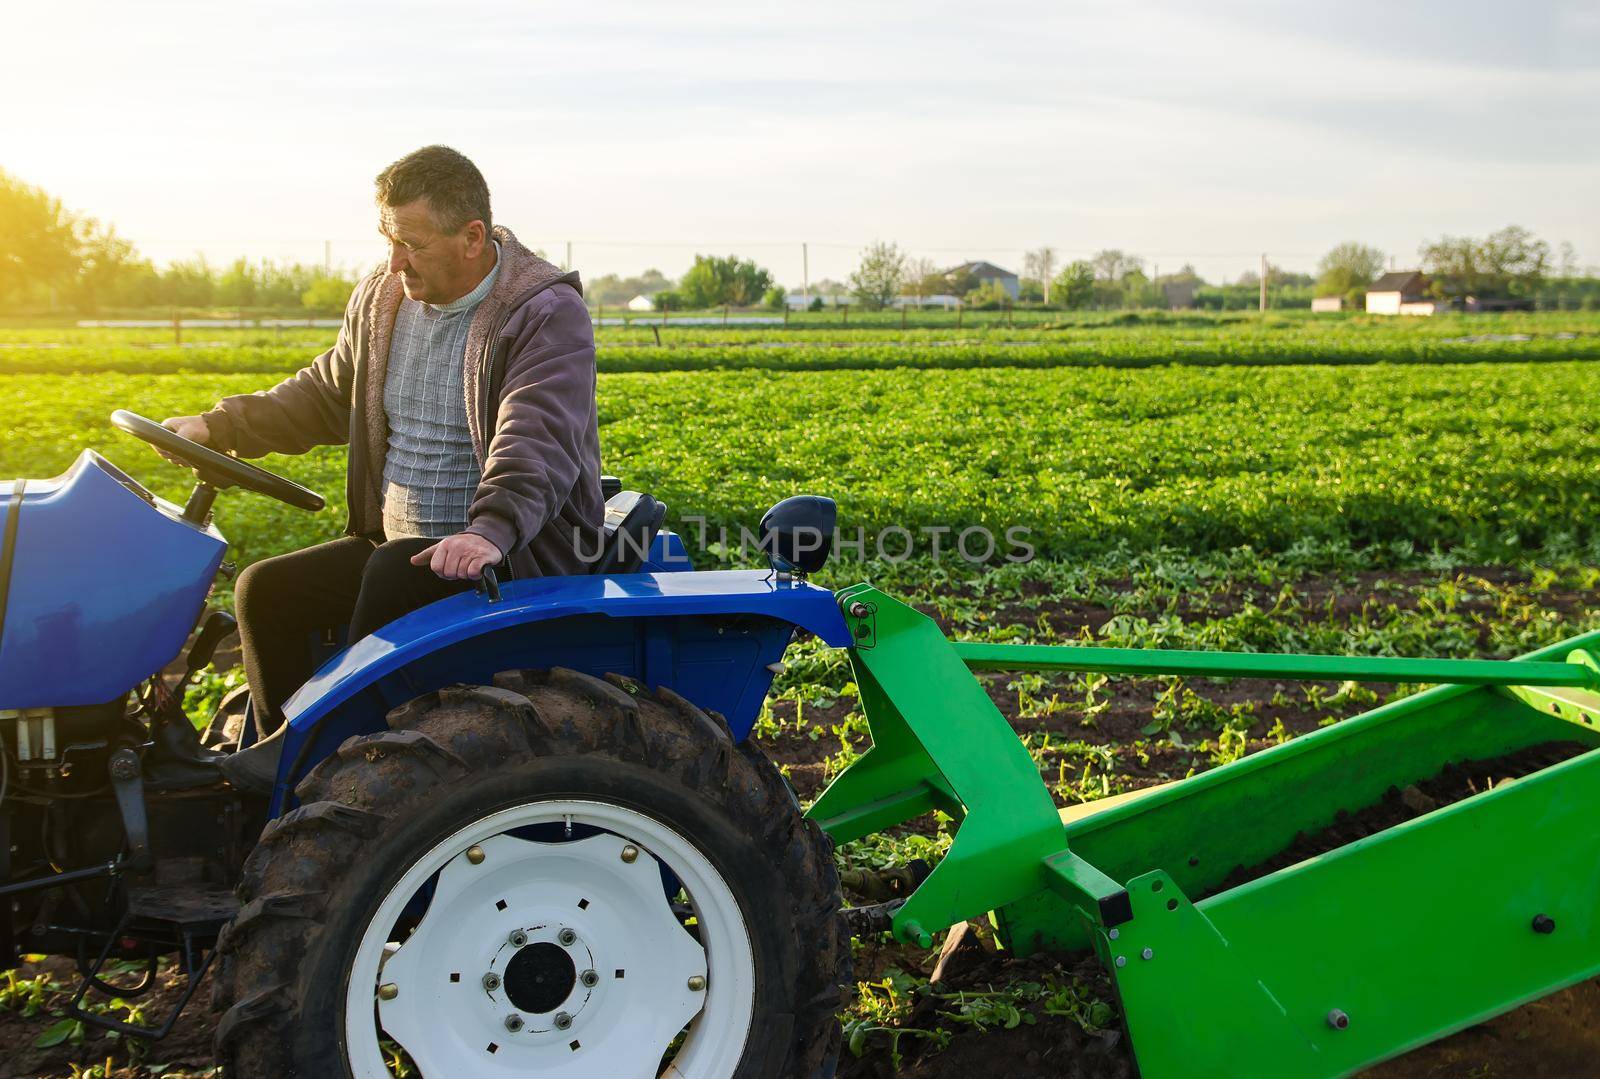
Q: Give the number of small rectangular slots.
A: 6